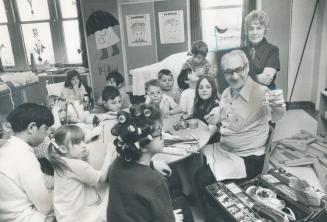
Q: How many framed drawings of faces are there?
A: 2